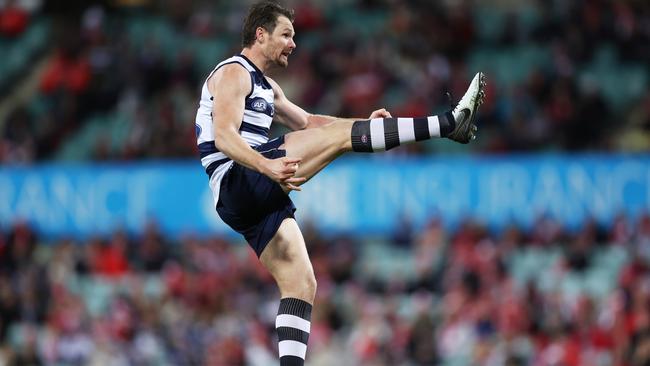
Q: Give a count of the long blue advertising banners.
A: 1